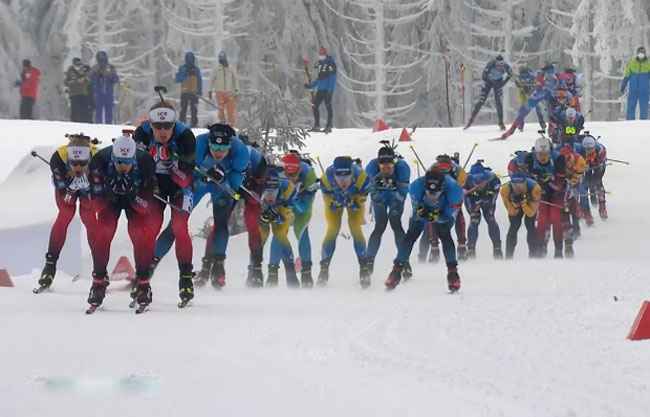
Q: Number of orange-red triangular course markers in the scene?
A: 5